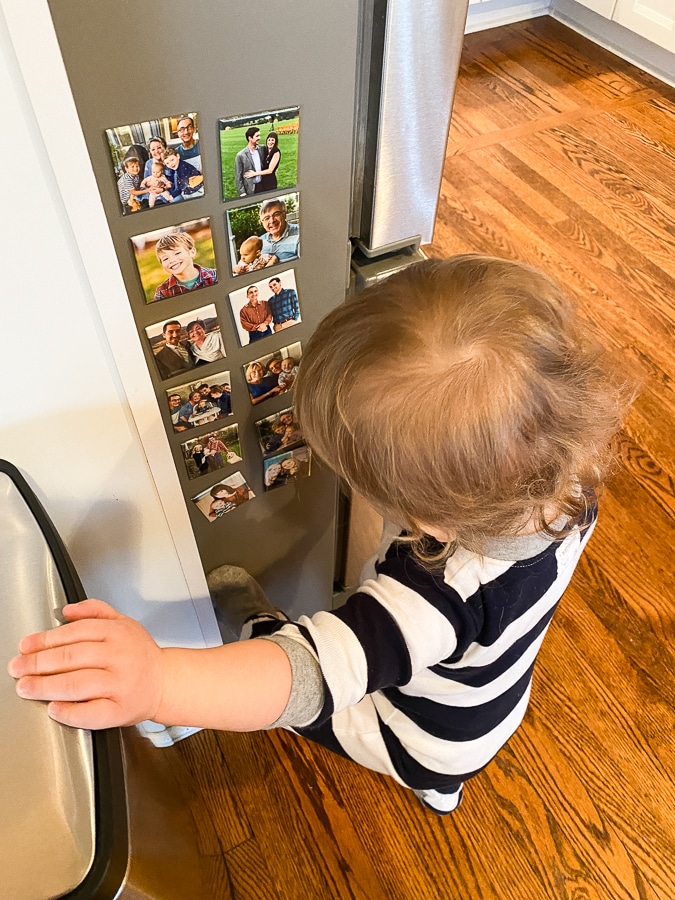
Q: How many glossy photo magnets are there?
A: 12